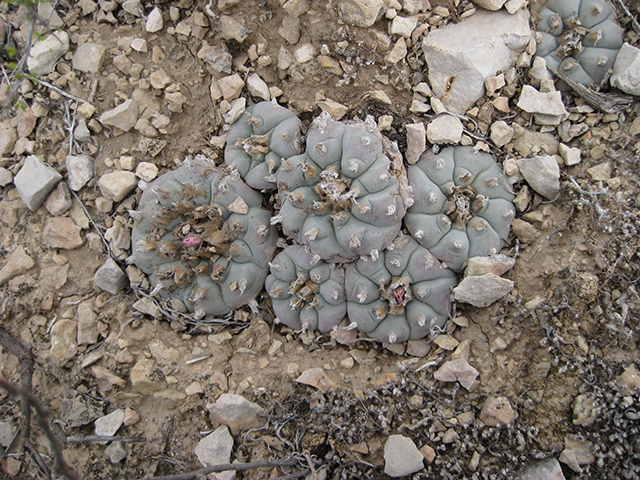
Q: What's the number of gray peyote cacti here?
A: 7